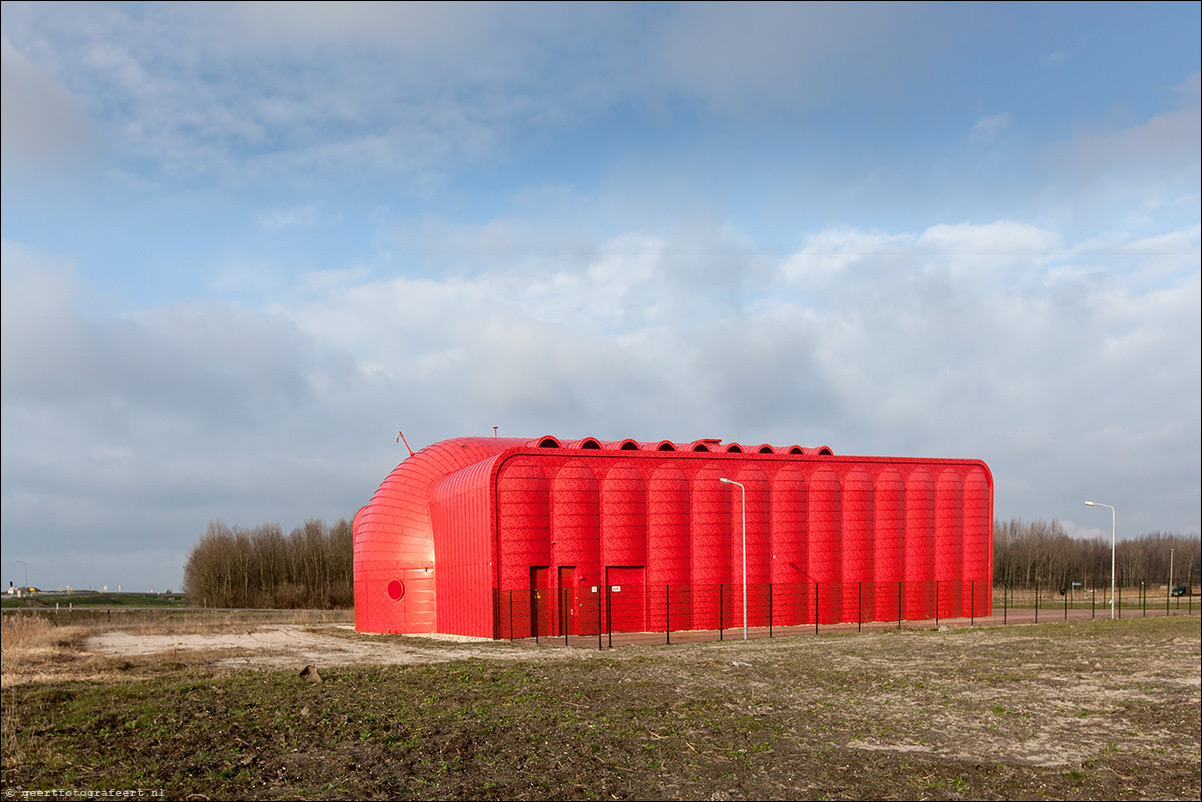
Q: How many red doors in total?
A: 3